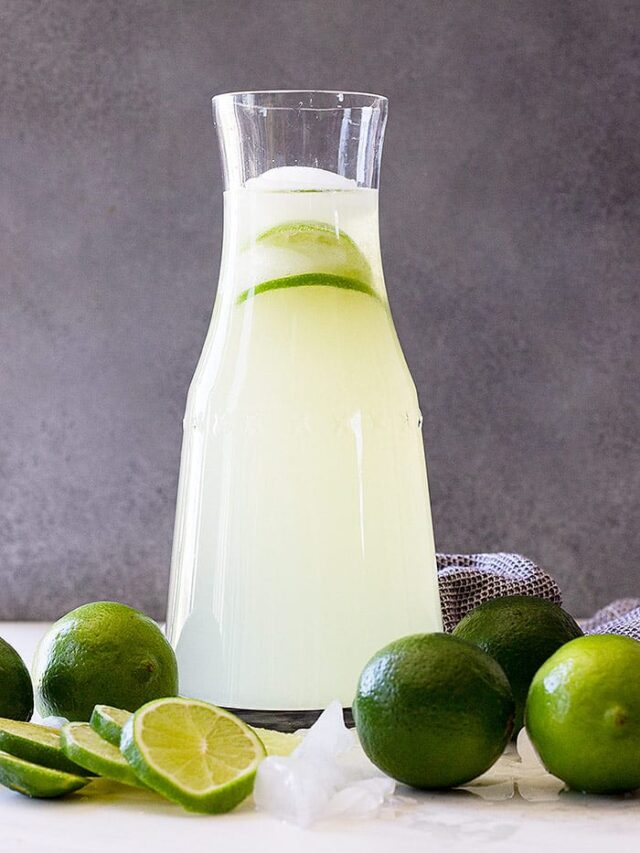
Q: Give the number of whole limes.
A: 5